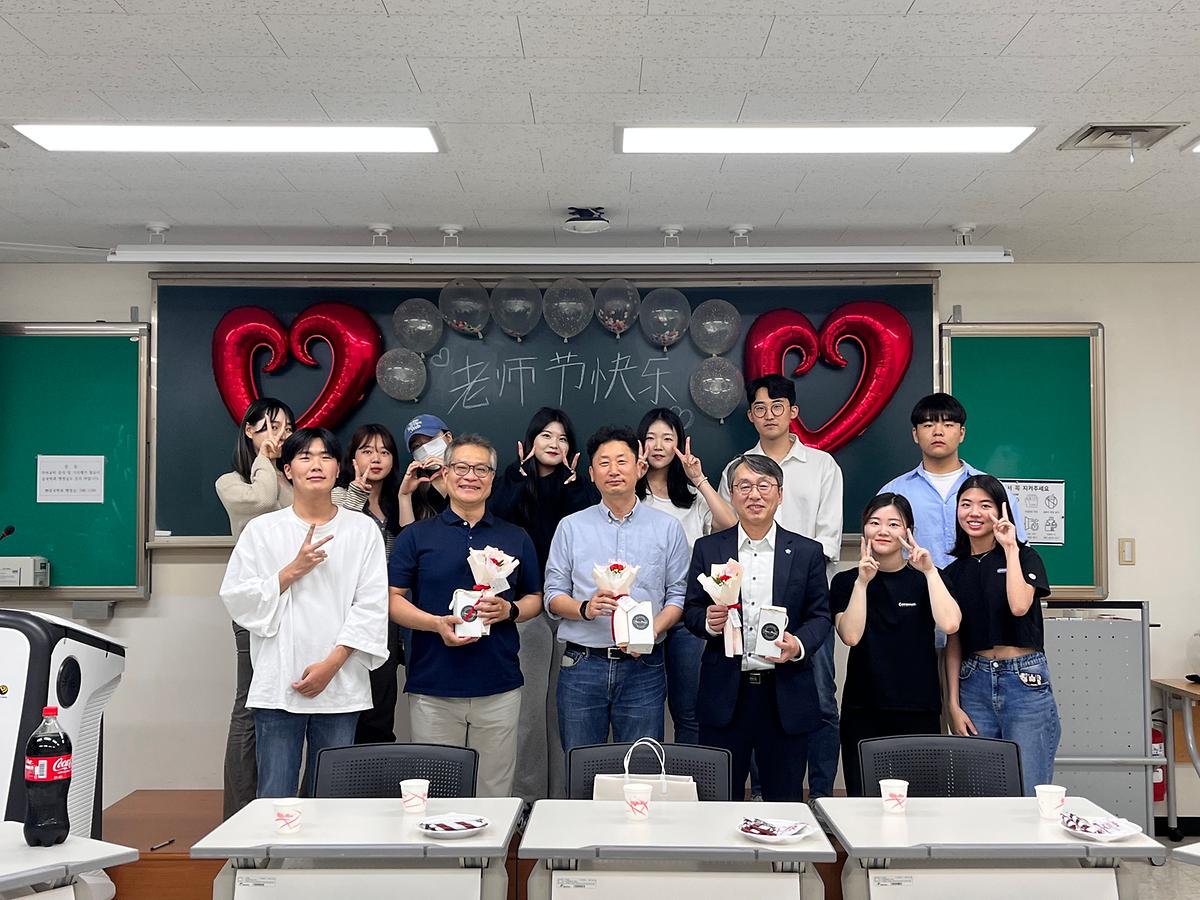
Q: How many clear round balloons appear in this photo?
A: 9